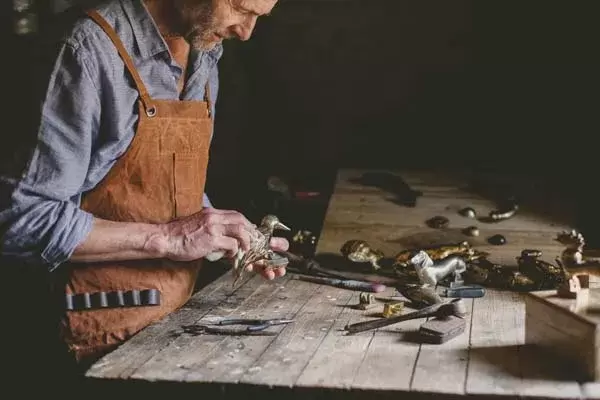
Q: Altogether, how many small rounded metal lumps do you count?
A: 4